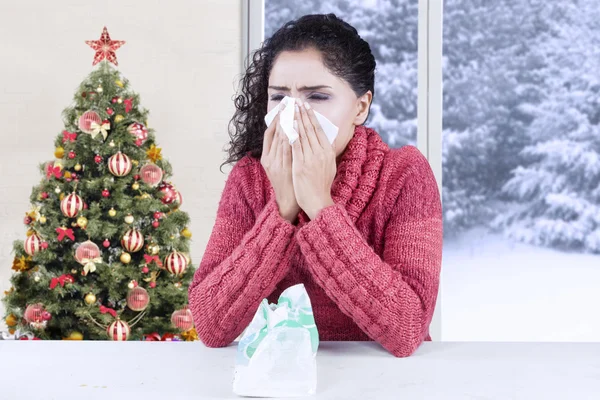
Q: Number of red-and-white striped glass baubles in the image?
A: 6